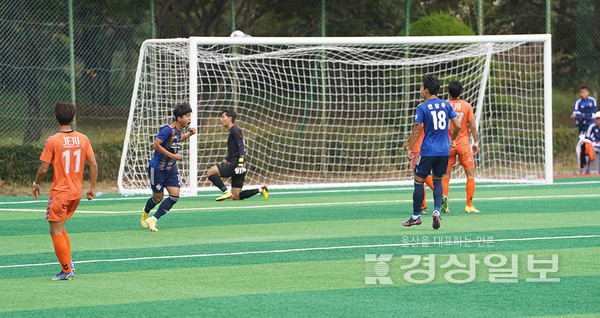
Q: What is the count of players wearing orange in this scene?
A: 3